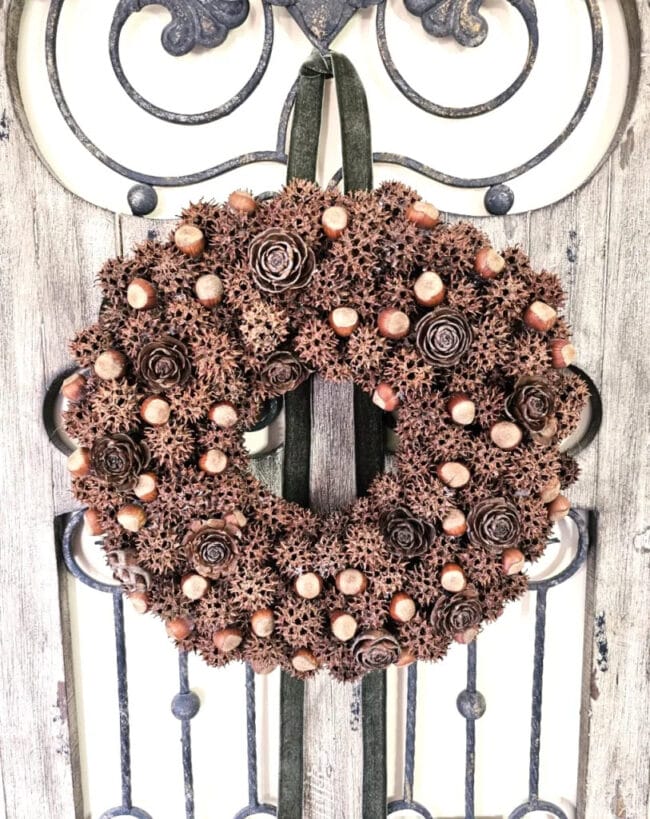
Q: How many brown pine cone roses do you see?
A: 11